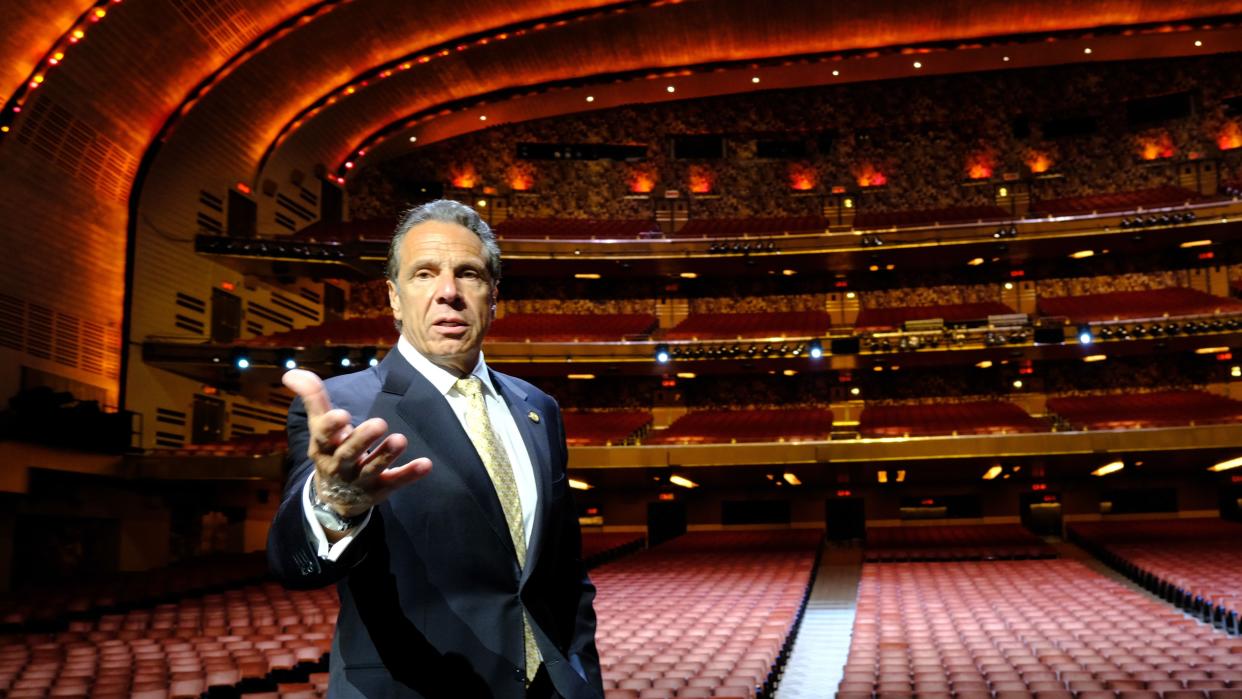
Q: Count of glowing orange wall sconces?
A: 10